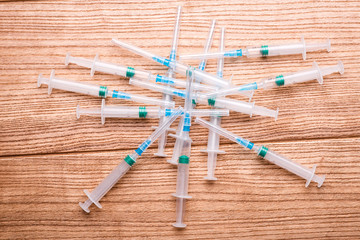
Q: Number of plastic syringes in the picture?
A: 13